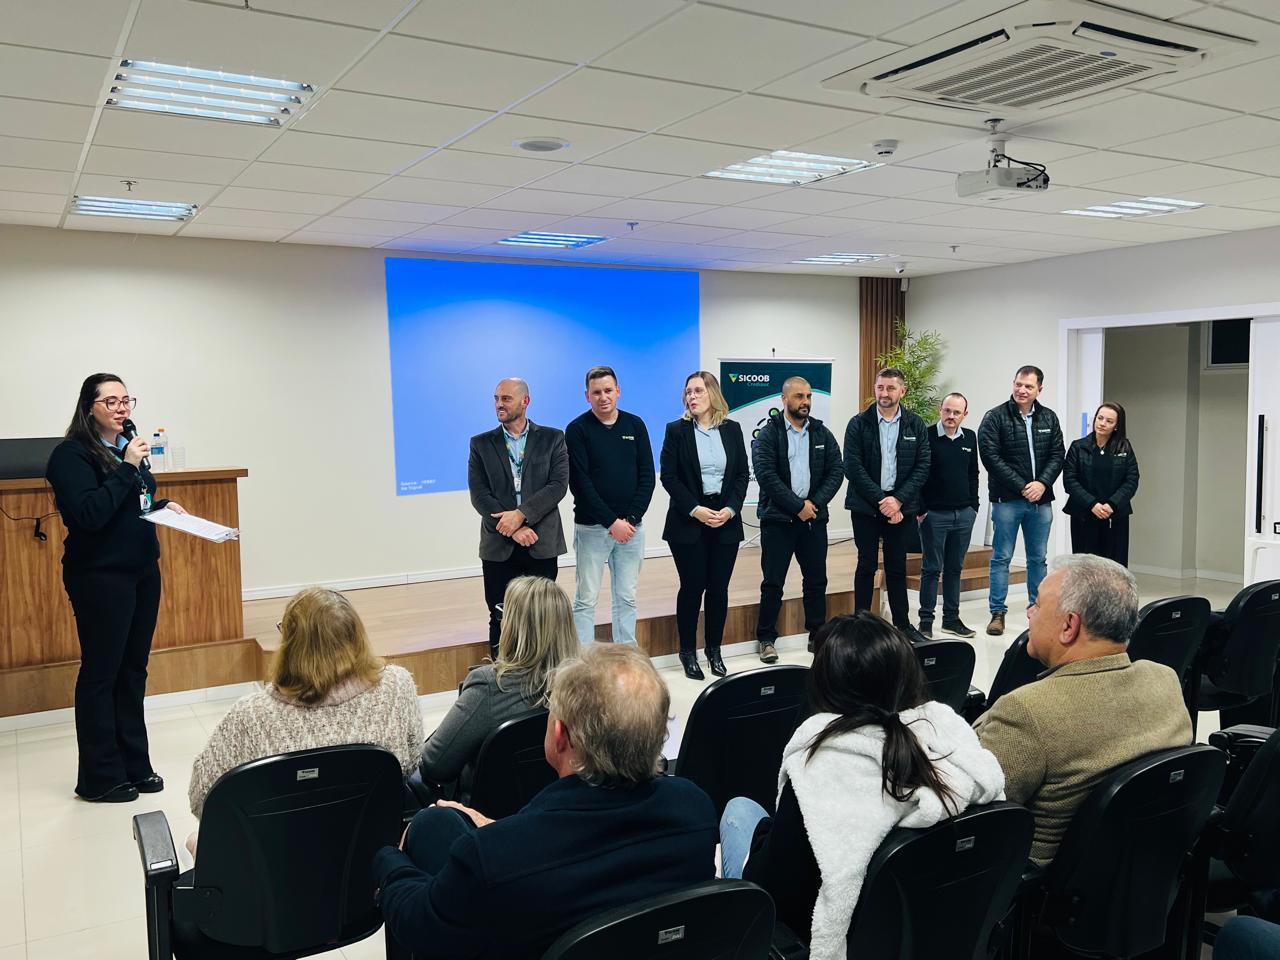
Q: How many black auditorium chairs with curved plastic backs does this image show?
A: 11